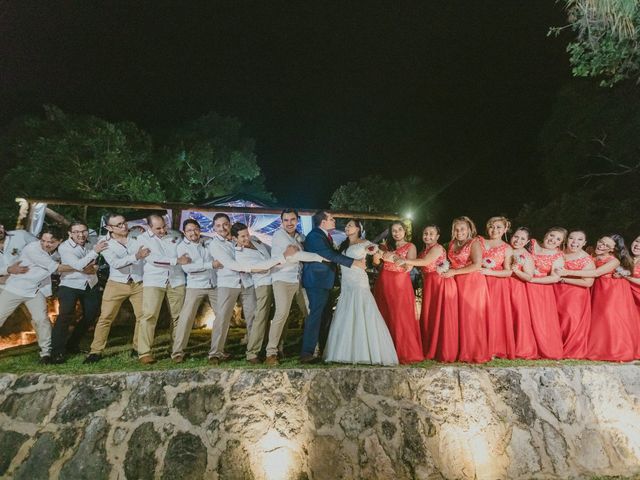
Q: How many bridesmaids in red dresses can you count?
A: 9